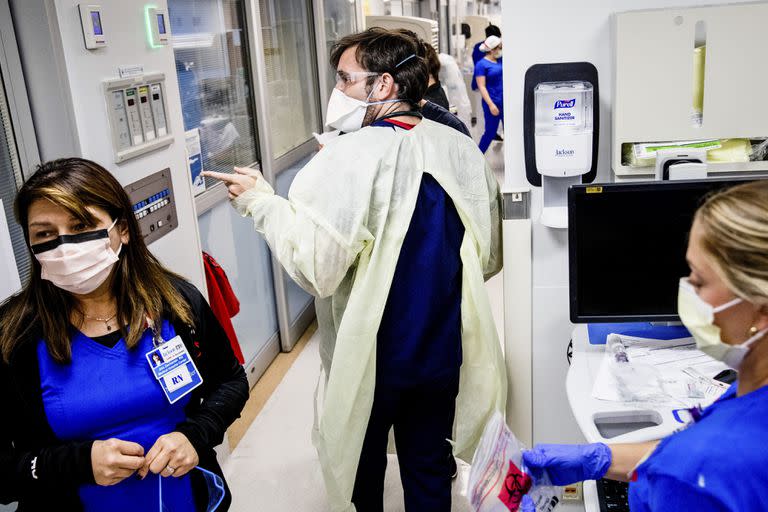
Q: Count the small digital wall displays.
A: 2